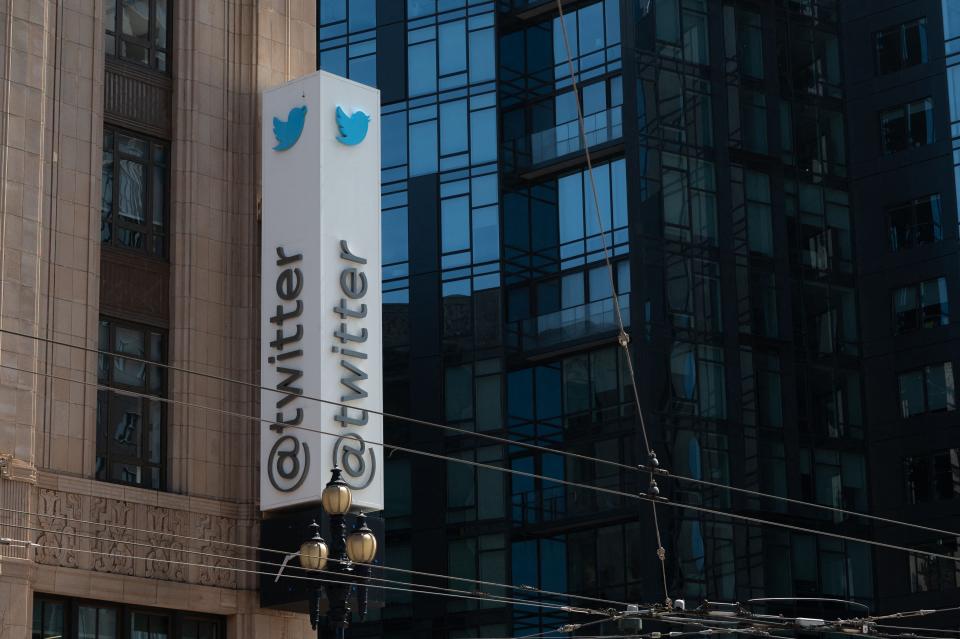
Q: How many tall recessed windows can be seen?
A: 3